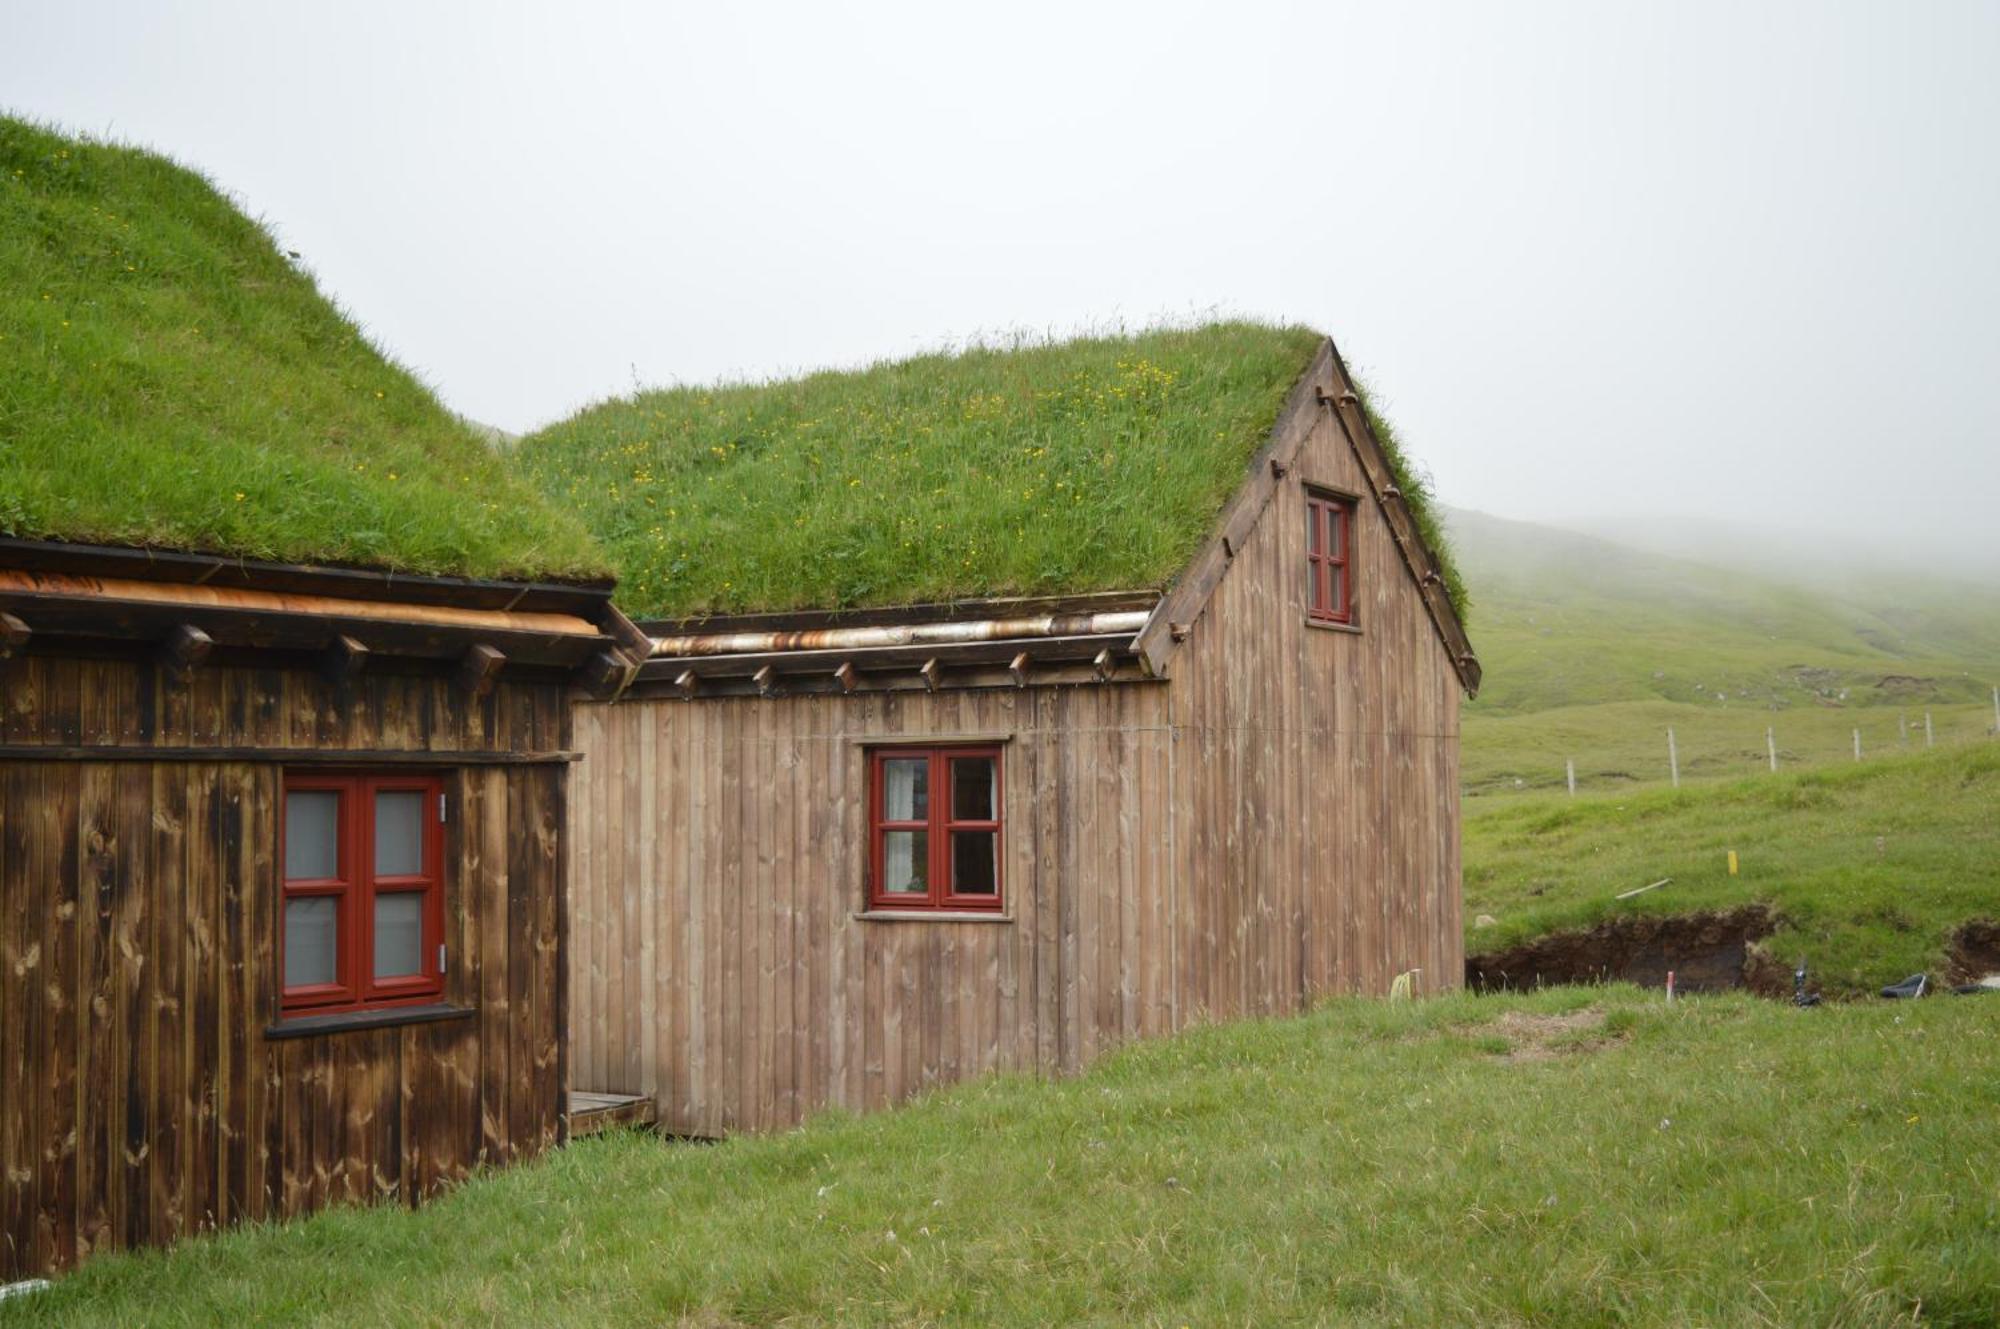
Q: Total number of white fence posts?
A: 7